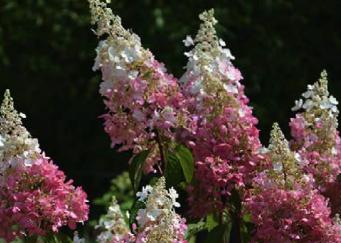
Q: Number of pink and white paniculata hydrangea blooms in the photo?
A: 7